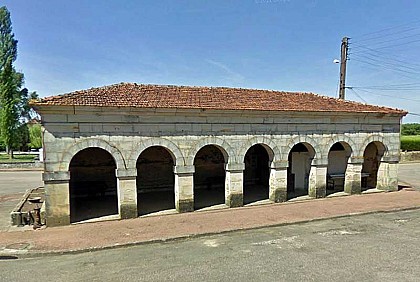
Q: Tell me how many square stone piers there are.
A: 8